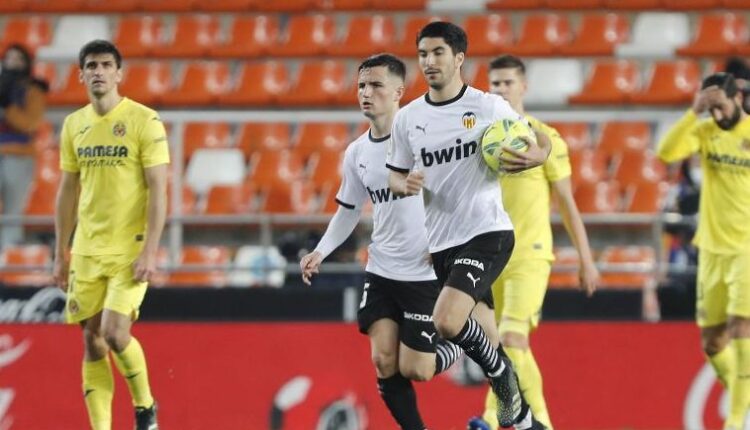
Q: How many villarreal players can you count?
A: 3